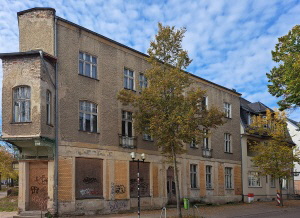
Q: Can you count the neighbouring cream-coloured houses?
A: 1